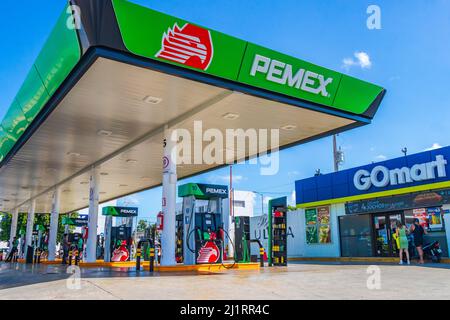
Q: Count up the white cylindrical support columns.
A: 5